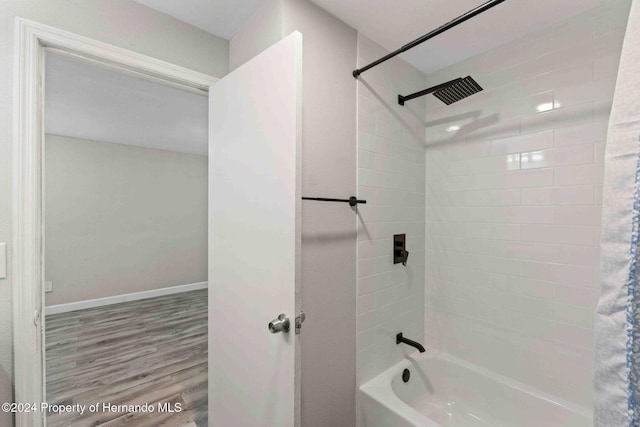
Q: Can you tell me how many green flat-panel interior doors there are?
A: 0